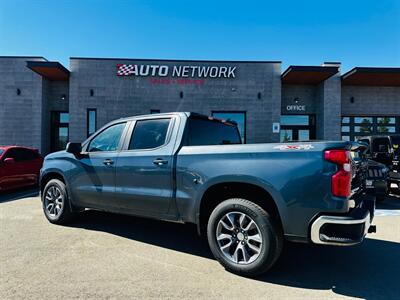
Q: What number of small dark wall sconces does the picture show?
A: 5